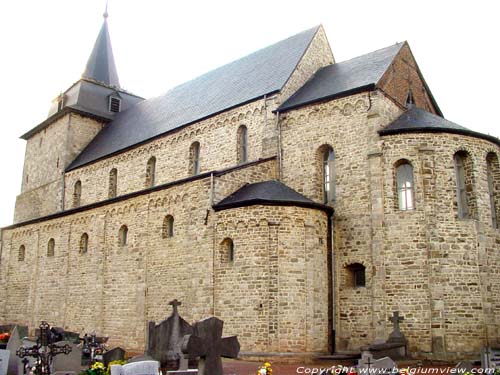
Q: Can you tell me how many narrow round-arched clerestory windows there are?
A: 5